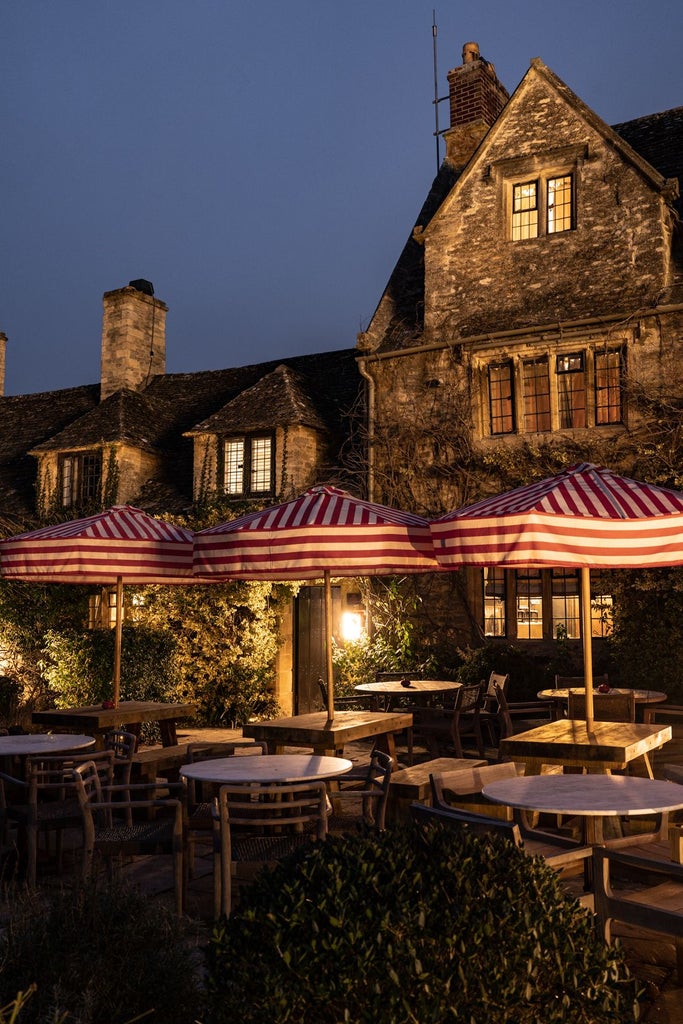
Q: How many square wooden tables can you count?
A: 3